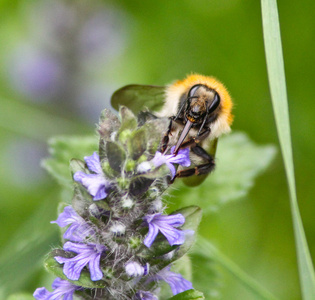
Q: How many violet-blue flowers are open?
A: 7